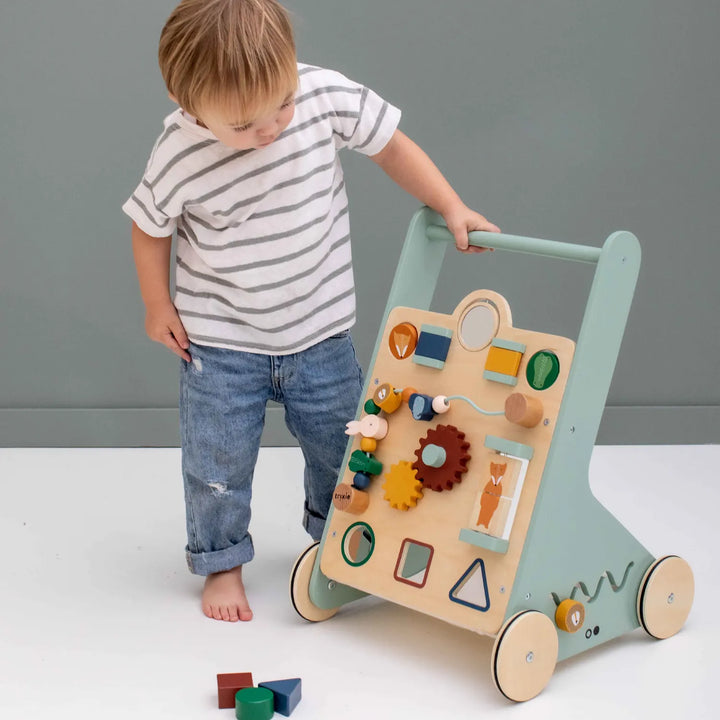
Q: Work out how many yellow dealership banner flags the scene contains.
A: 0